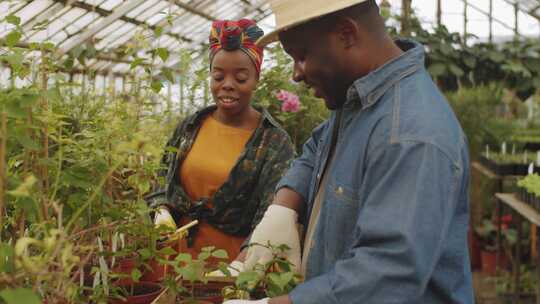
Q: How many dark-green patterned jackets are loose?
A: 1